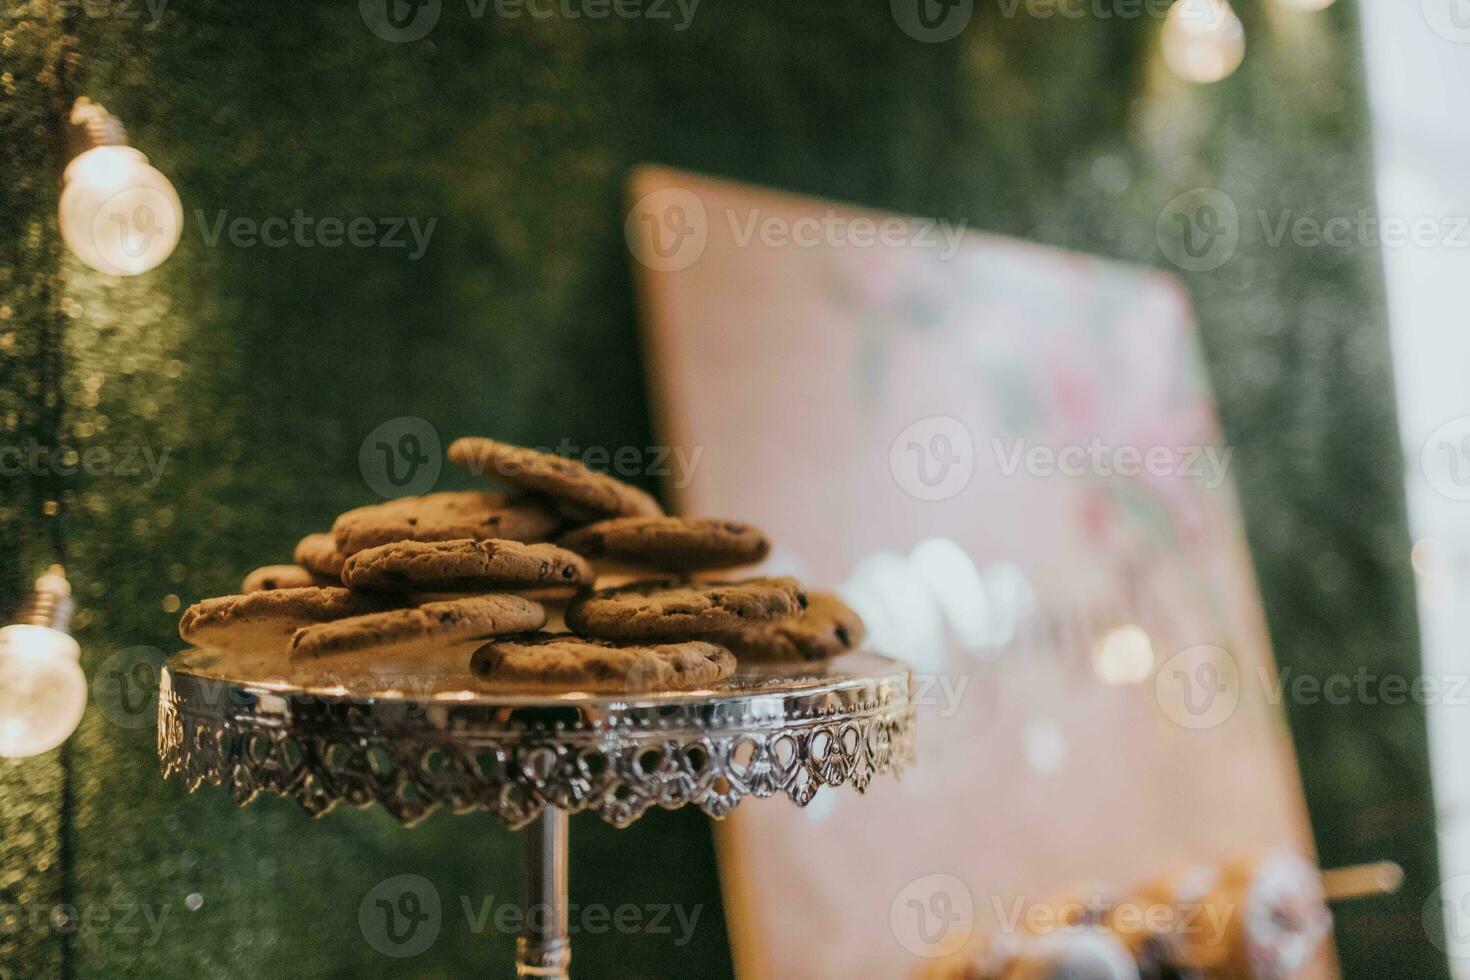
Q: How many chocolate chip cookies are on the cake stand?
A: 11